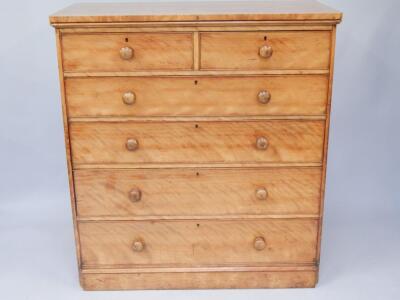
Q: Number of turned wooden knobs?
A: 10